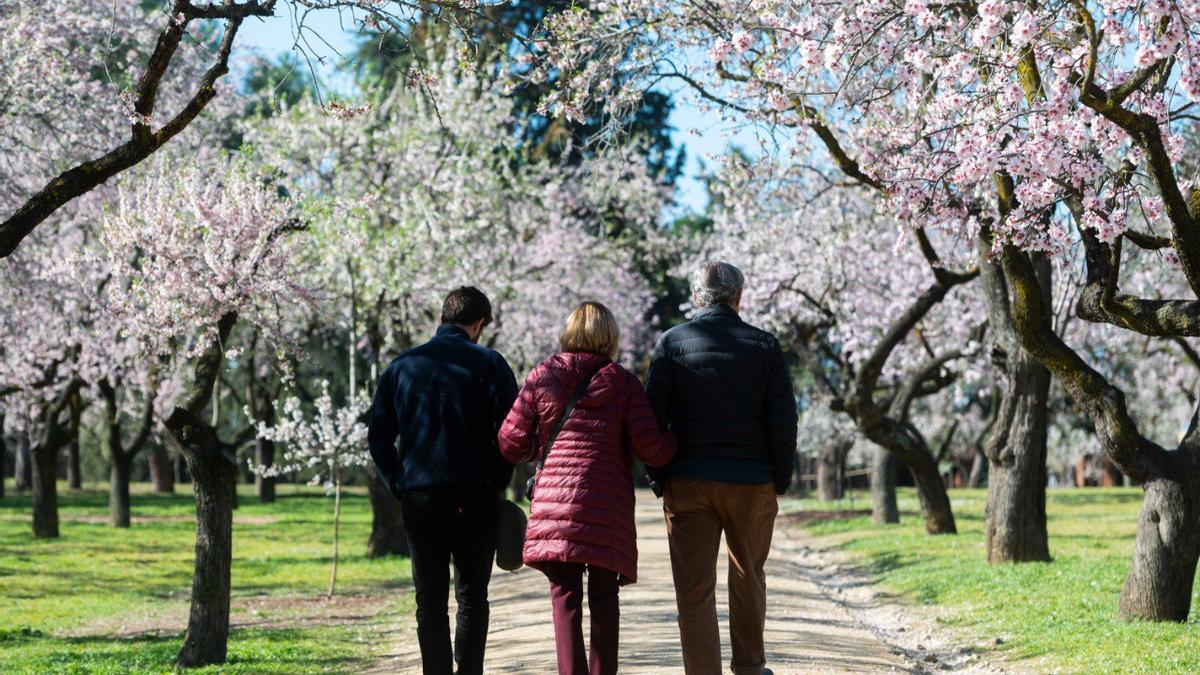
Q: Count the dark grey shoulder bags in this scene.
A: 1